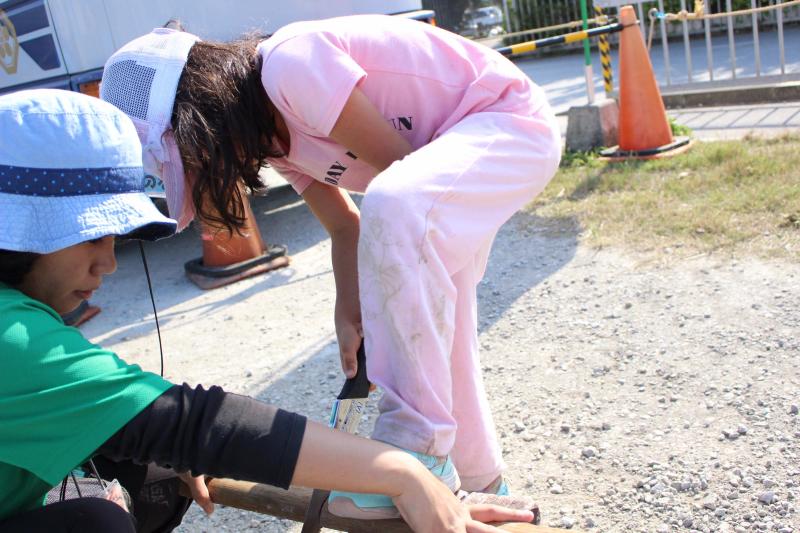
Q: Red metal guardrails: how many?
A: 0